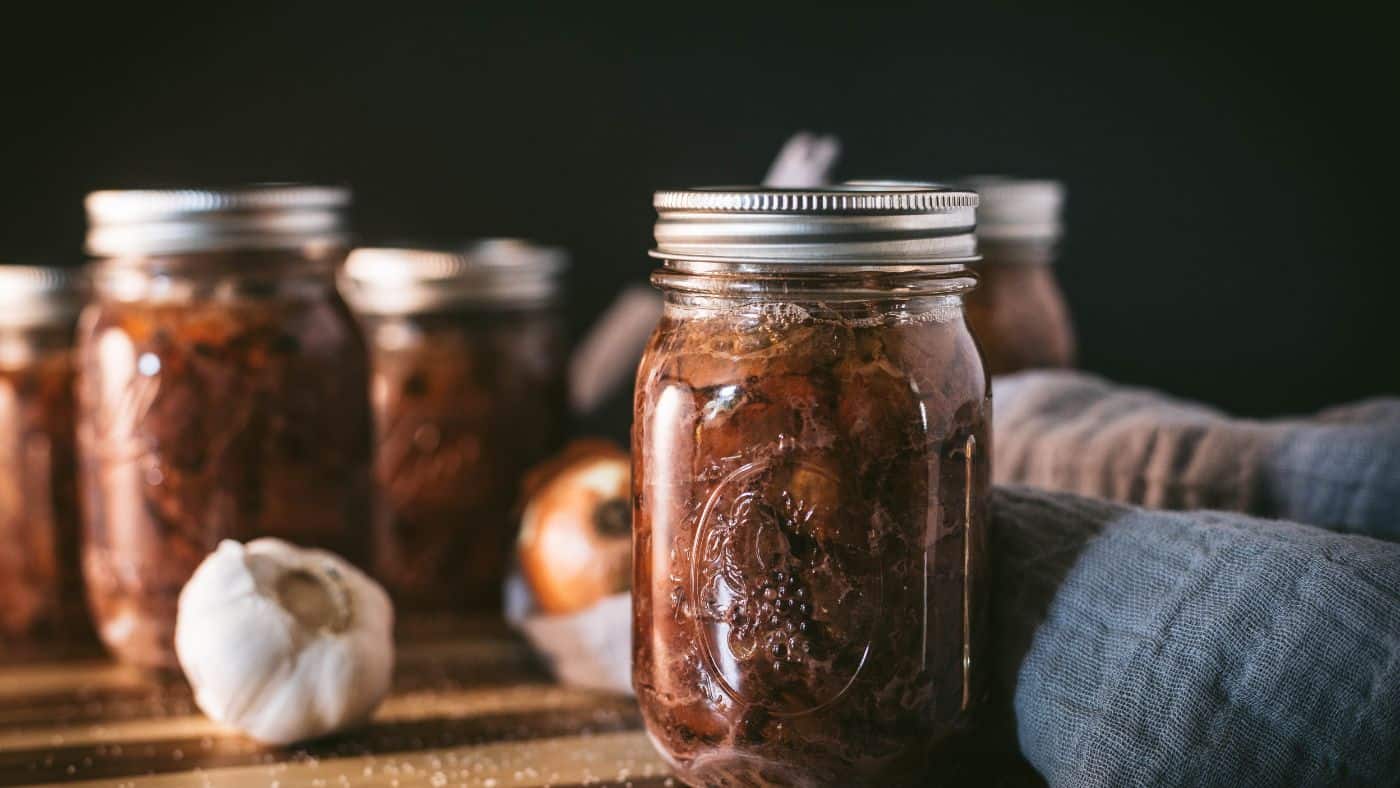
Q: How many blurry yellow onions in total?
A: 1